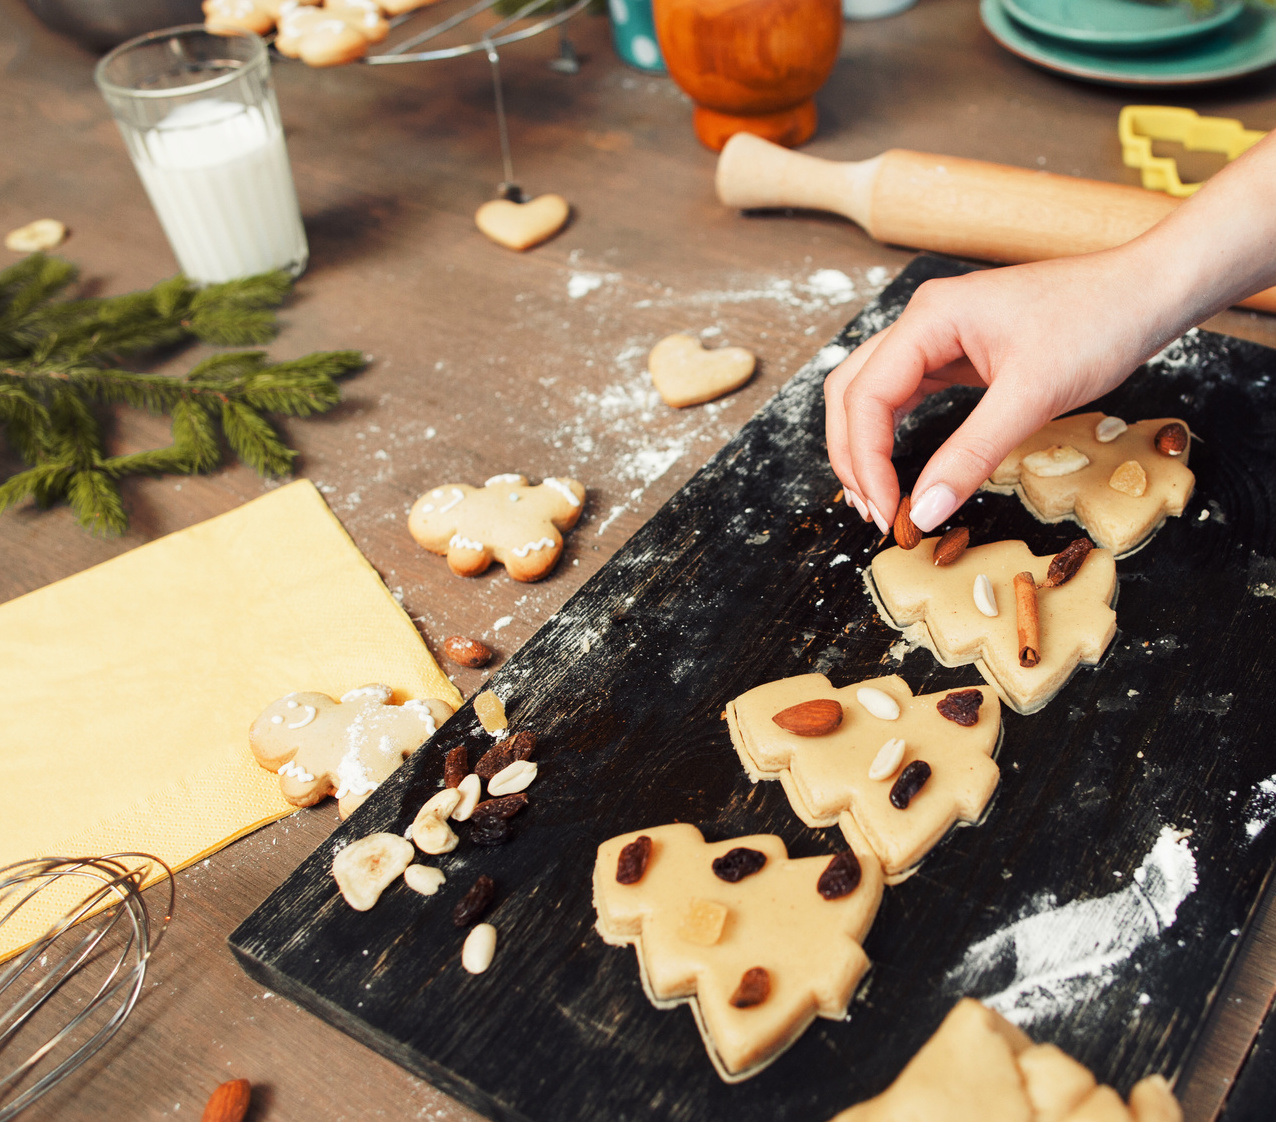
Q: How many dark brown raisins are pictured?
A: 12